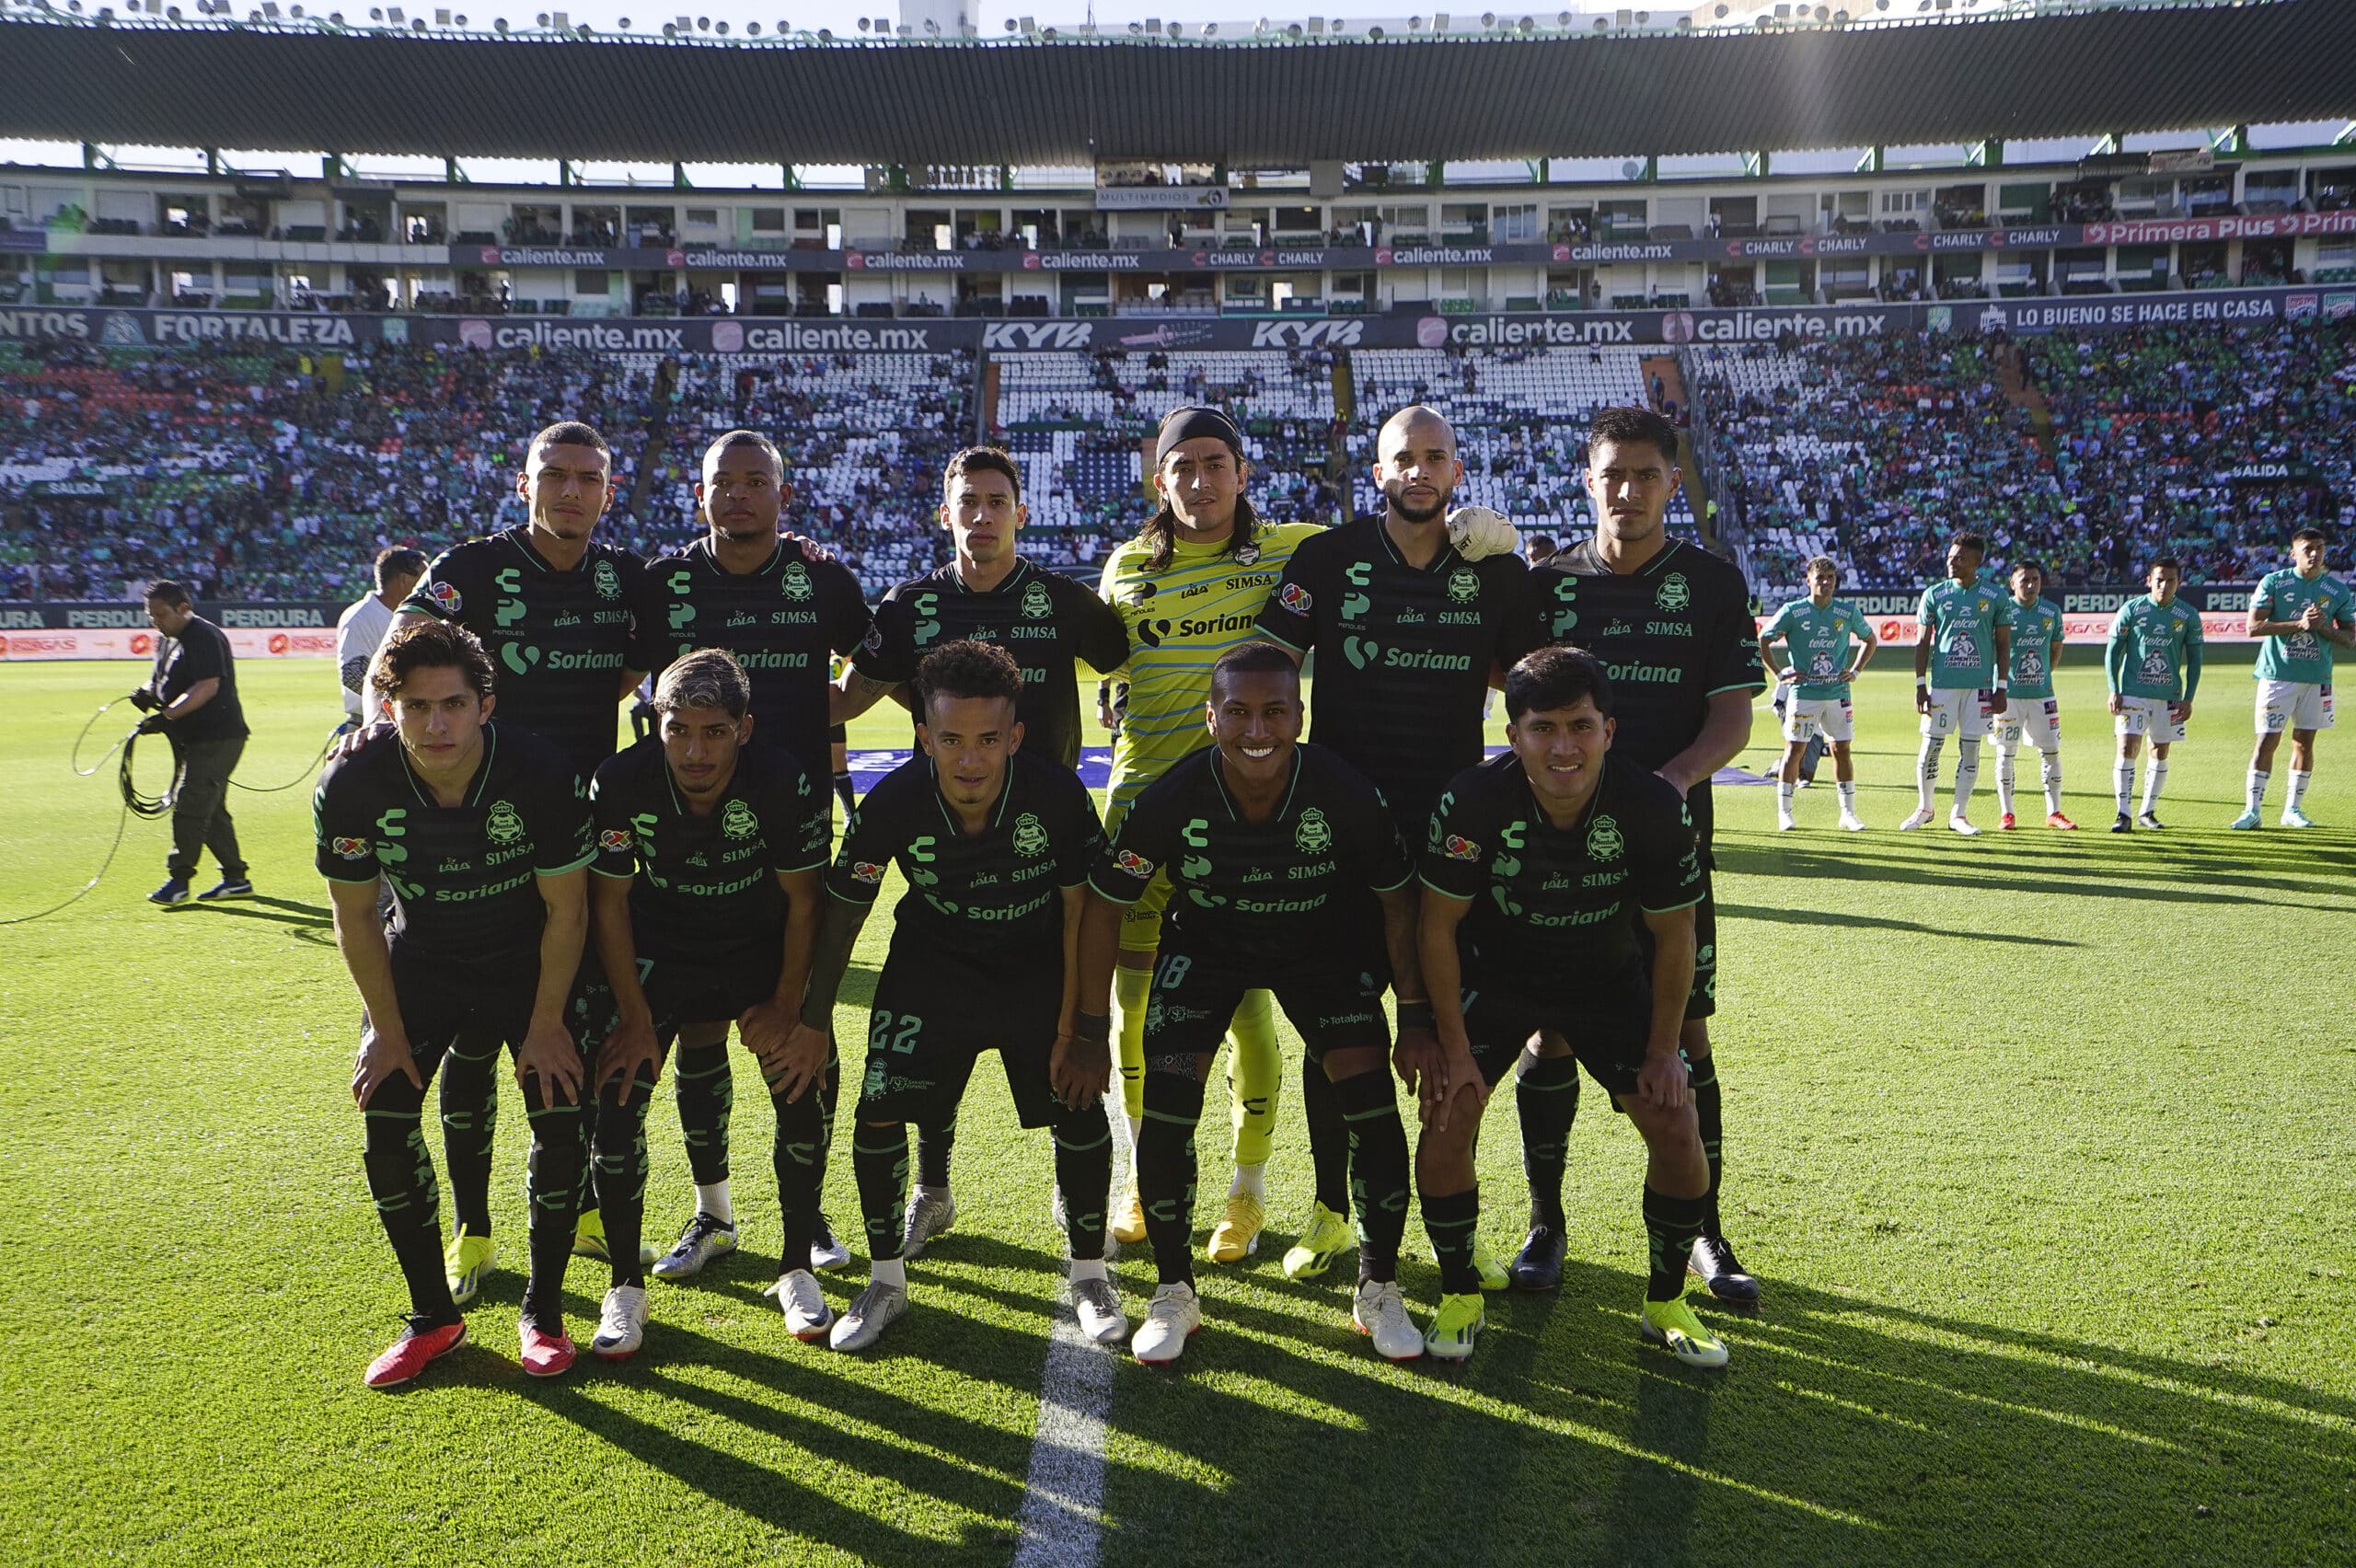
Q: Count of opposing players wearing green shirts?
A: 5